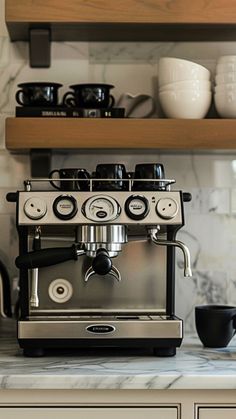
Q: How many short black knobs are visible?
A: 2